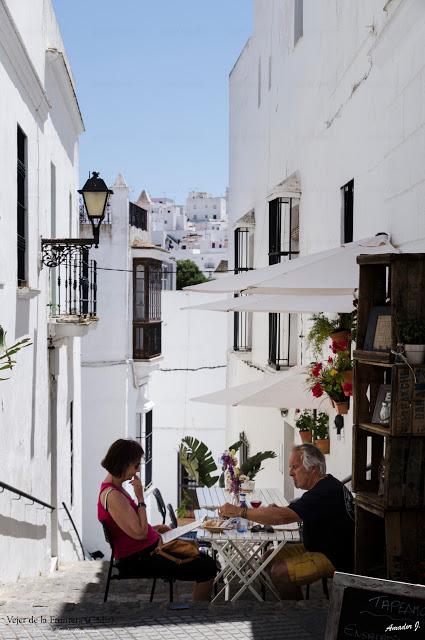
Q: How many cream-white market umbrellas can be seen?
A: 3